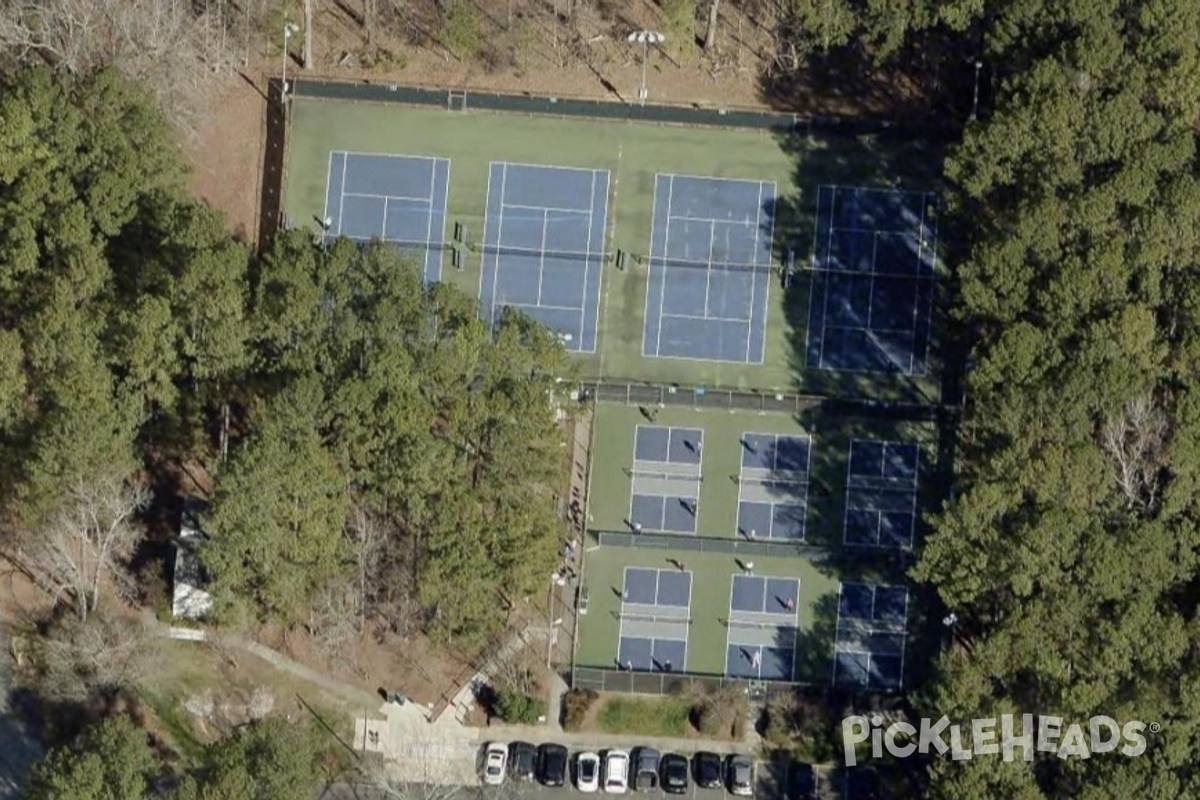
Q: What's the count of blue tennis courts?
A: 4